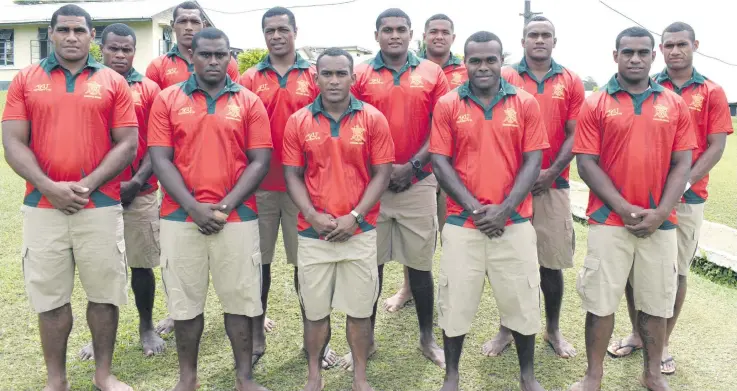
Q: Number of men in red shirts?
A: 12